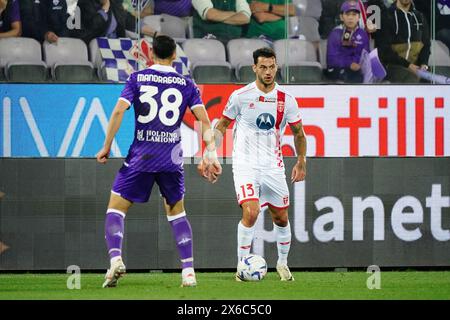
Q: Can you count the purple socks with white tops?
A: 2